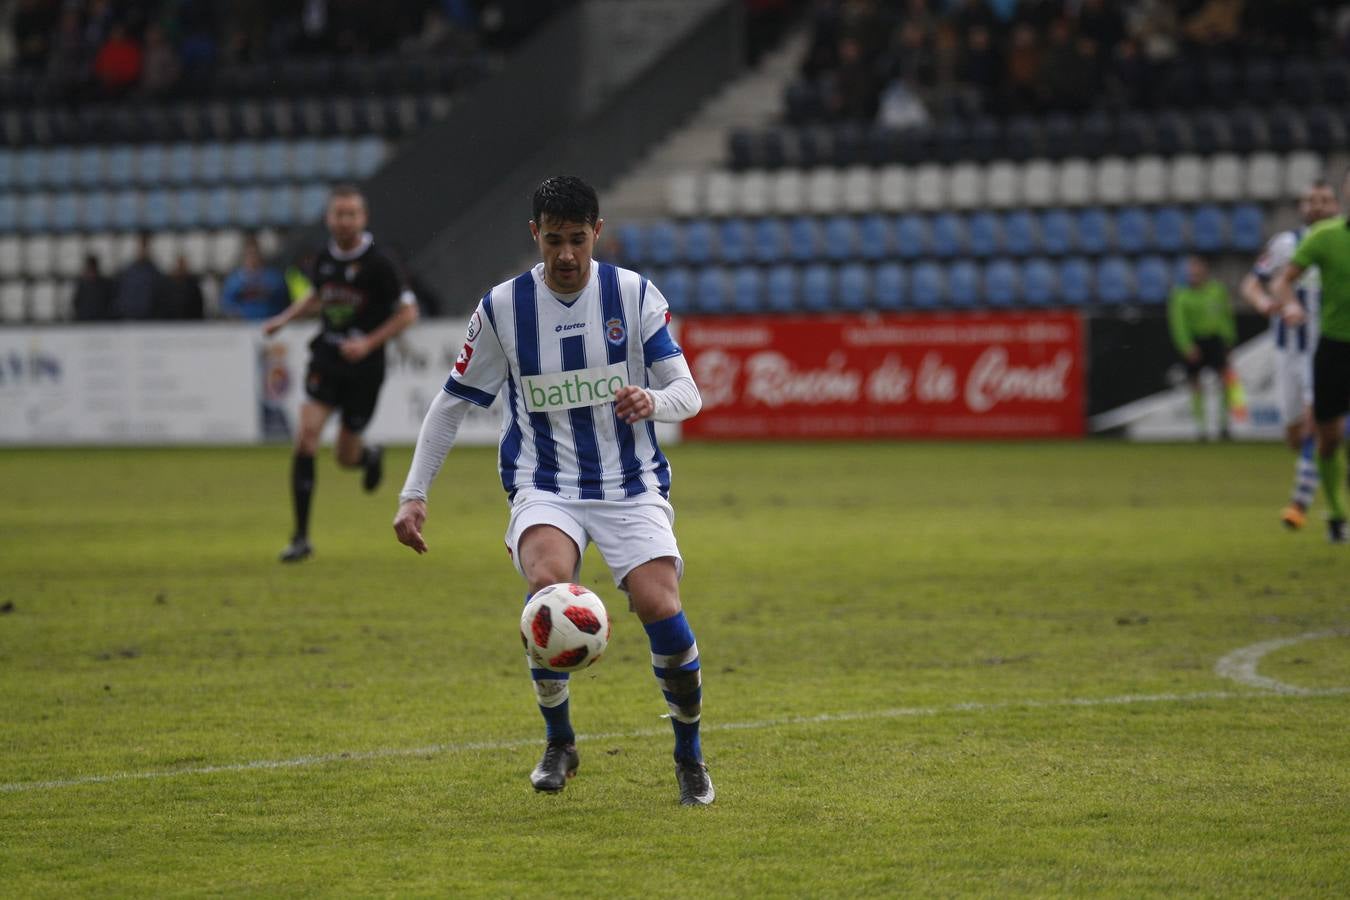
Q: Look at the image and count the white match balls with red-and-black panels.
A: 1